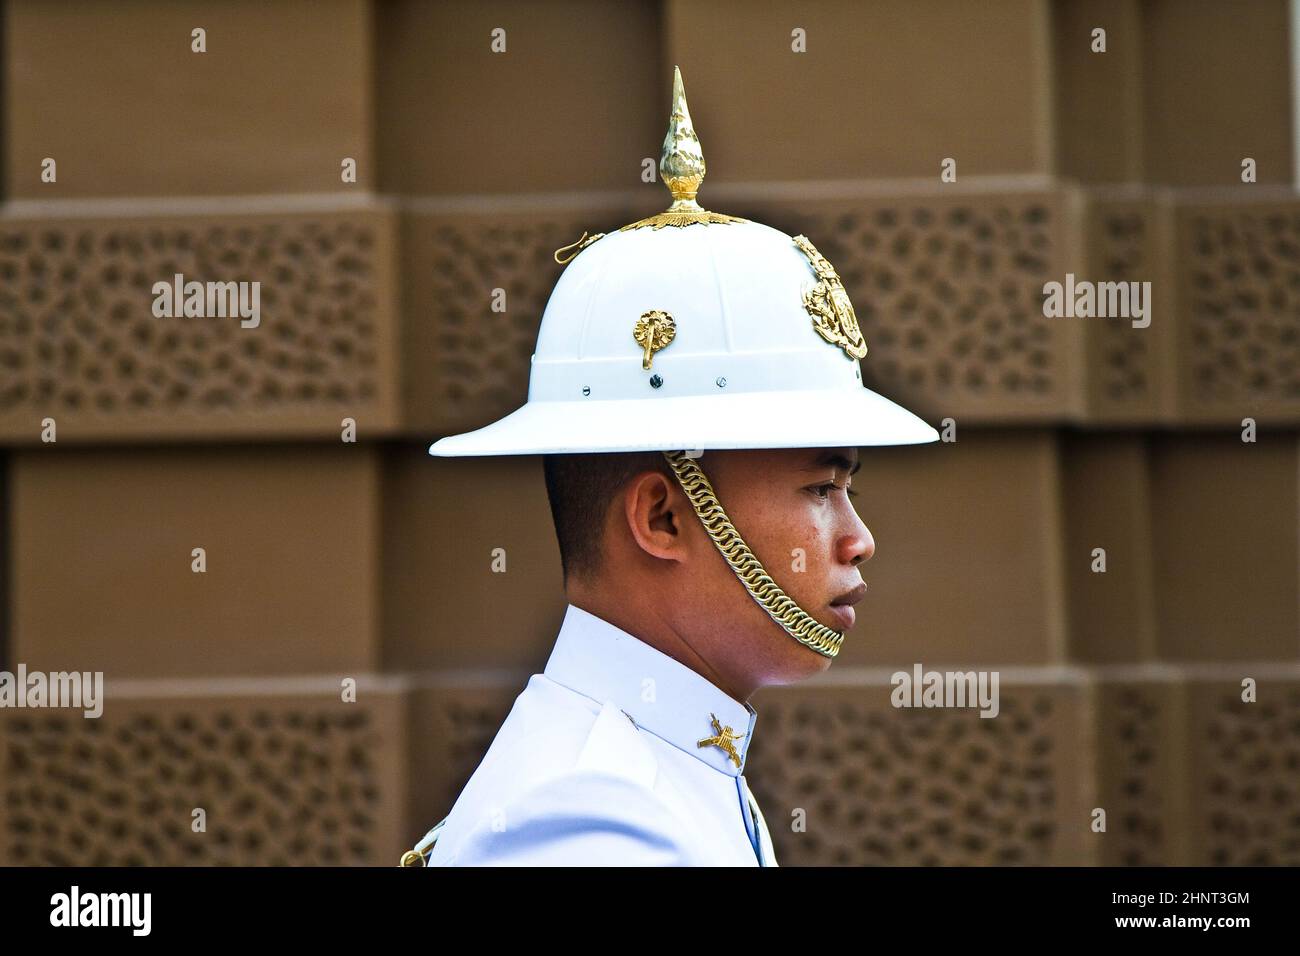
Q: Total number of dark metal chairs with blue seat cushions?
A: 0